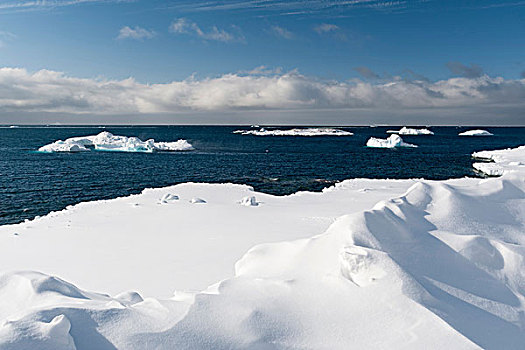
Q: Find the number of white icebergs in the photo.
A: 5